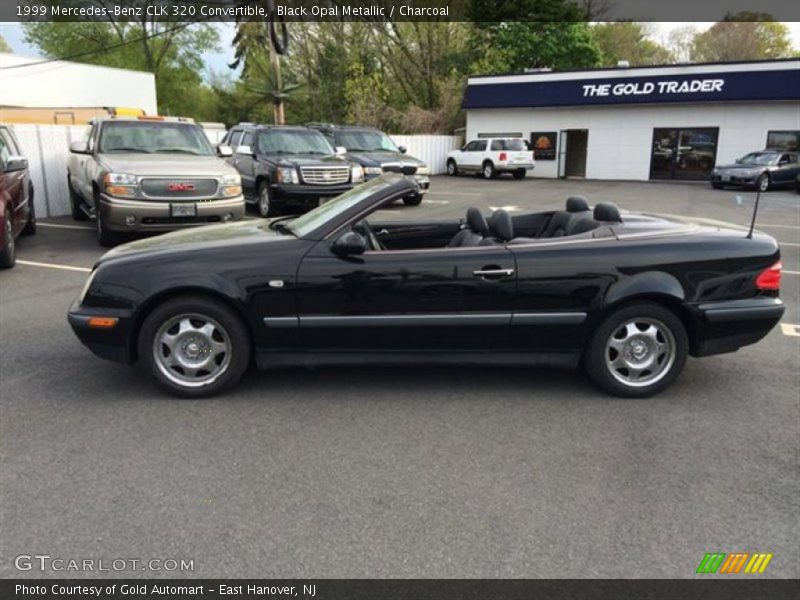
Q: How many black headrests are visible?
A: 4